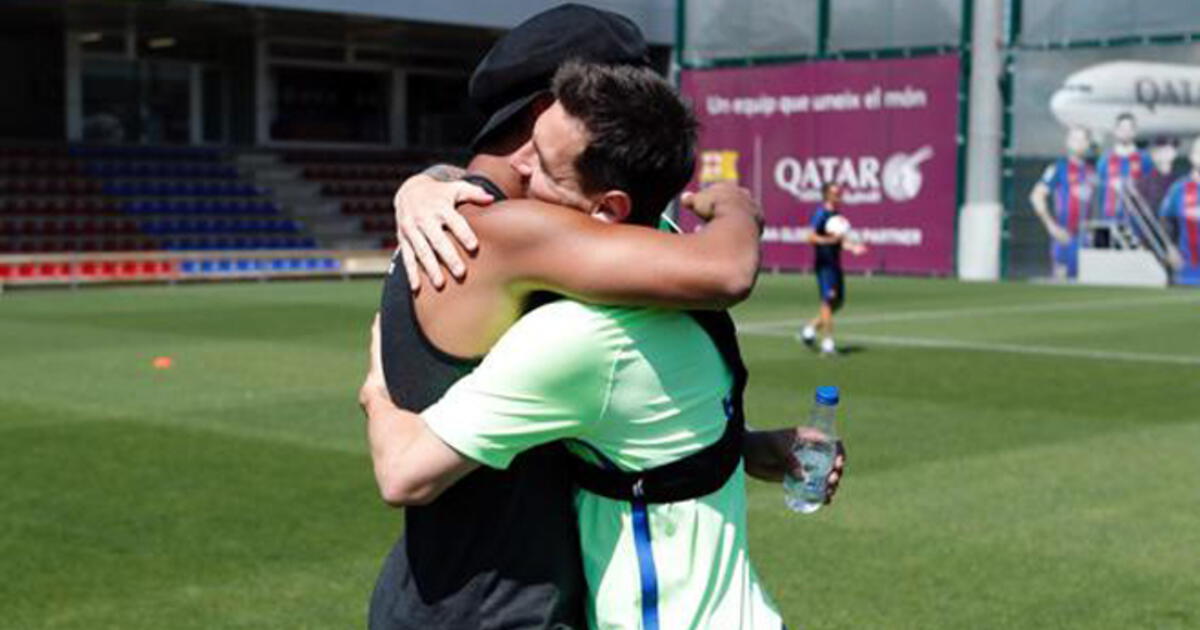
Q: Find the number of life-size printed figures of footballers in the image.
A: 3